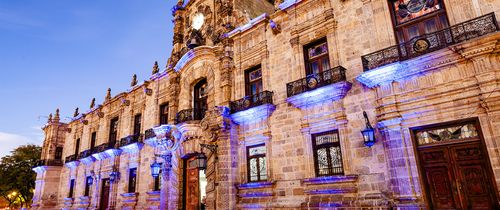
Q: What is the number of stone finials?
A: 7